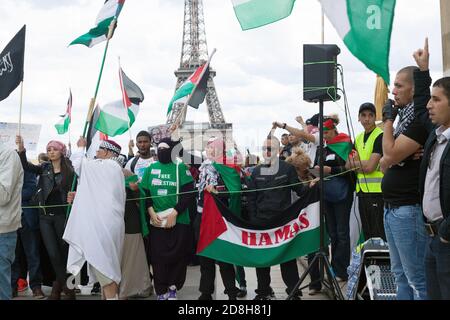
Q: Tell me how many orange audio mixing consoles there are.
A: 0